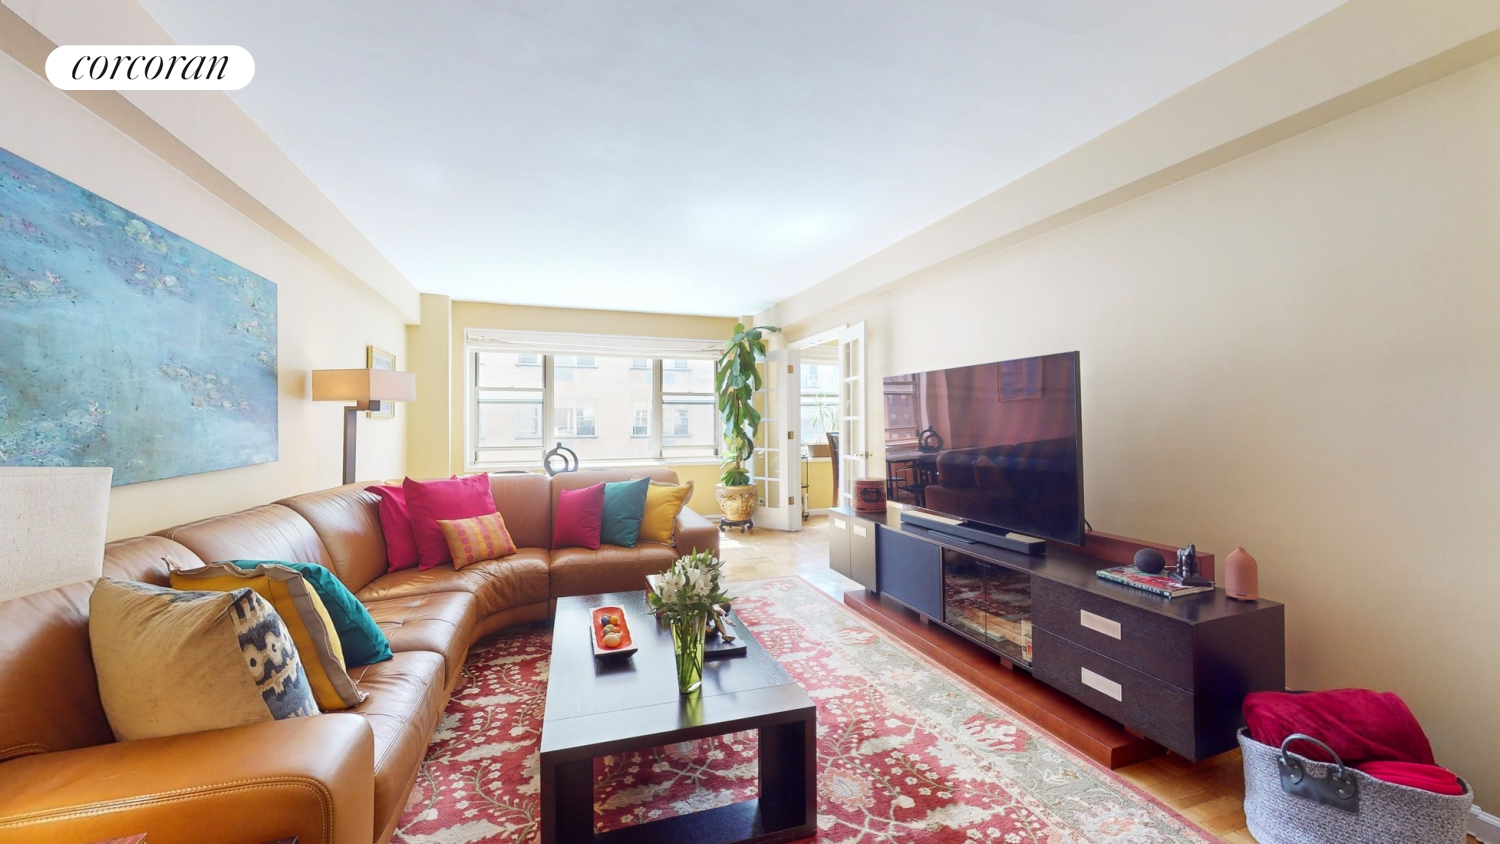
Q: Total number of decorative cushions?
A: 9